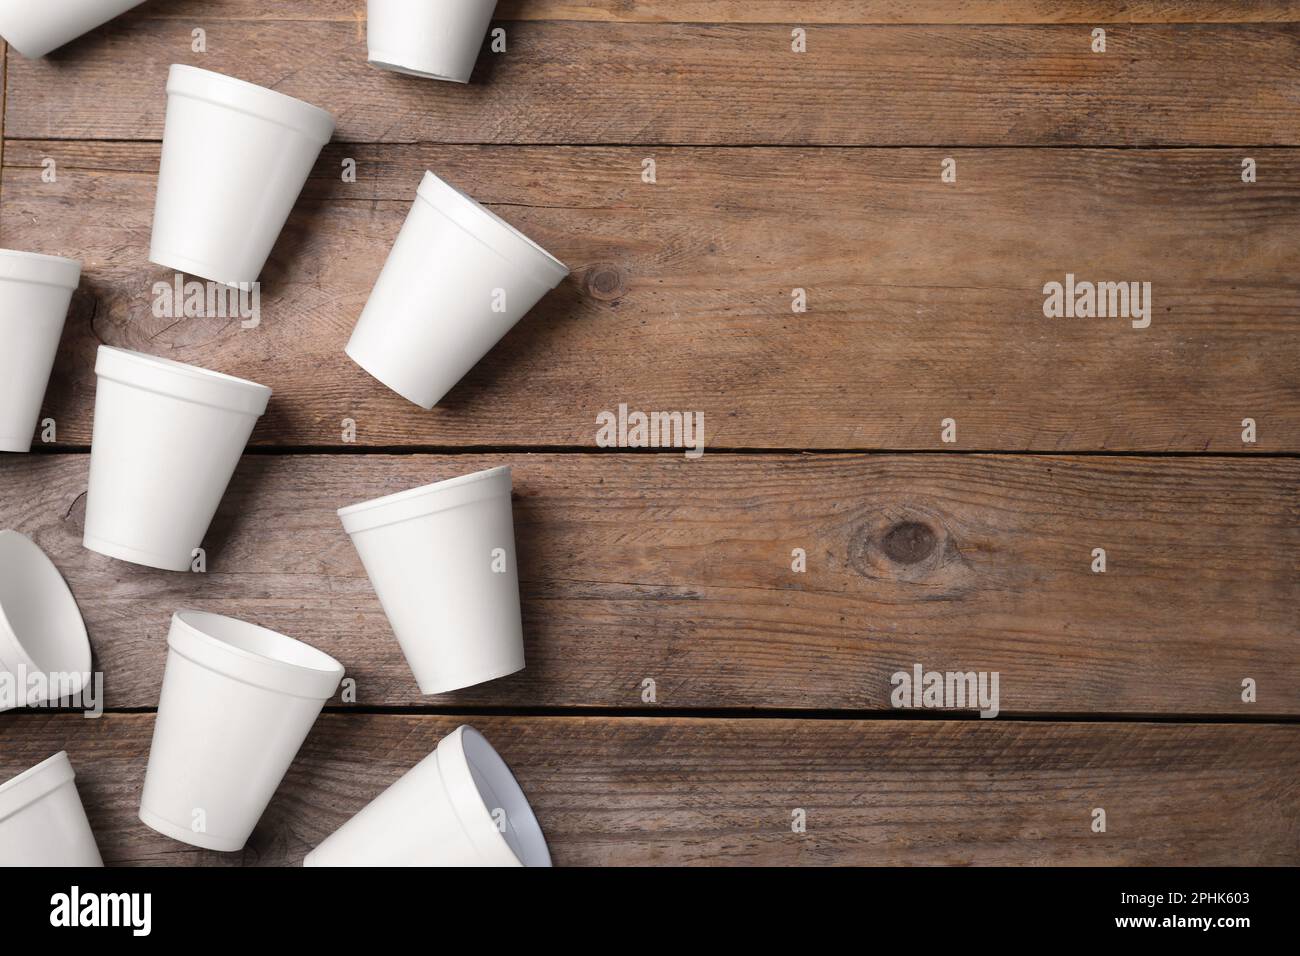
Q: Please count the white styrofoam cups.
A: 11